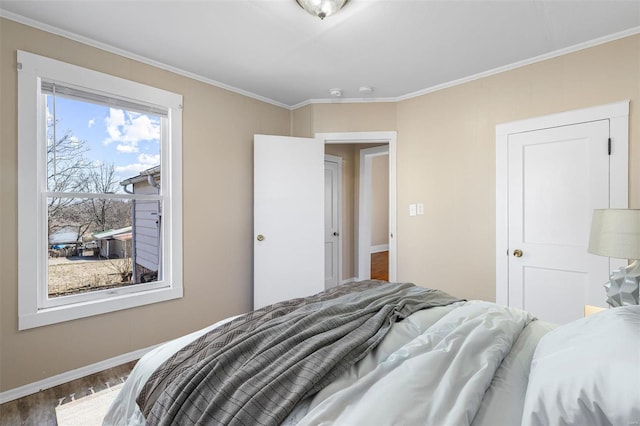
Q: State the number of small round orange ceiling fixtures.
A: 0